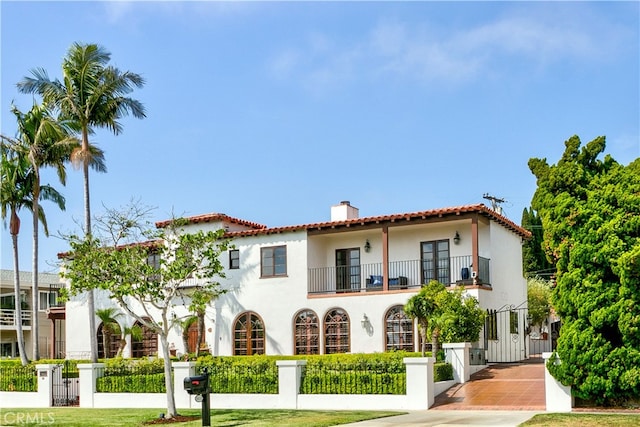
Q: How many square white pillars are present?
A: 7